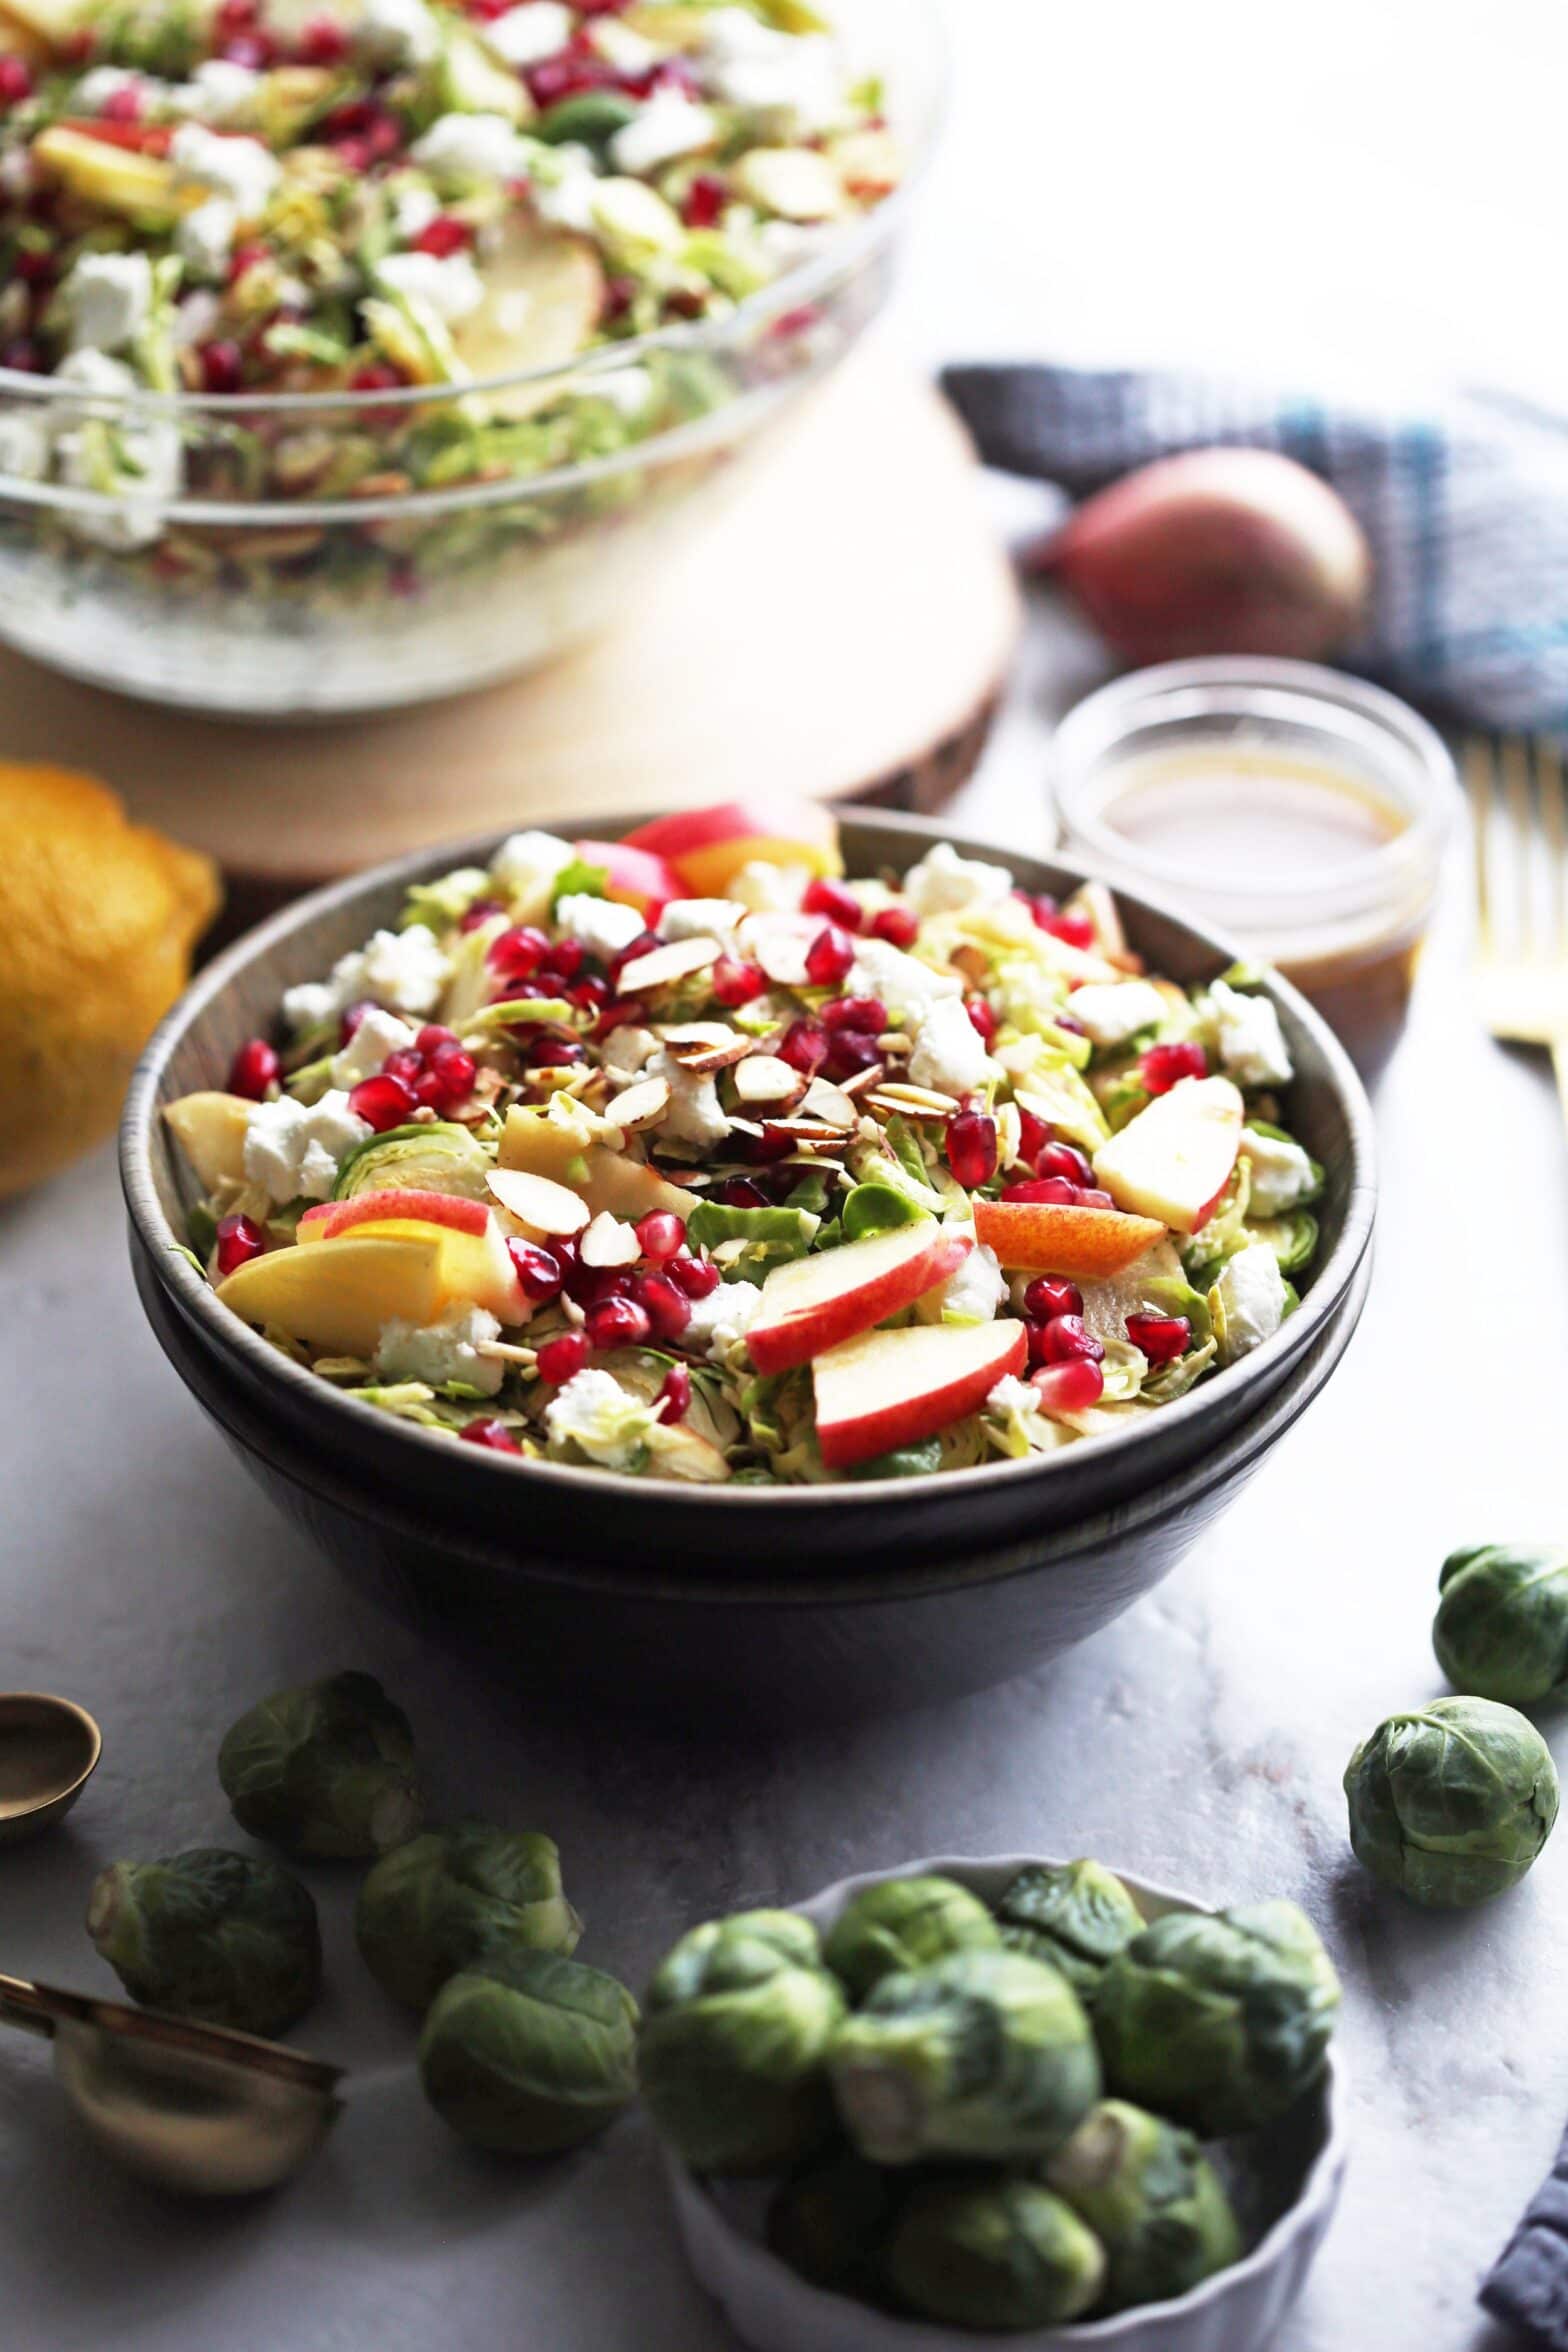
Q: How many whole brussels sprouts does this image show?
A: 14